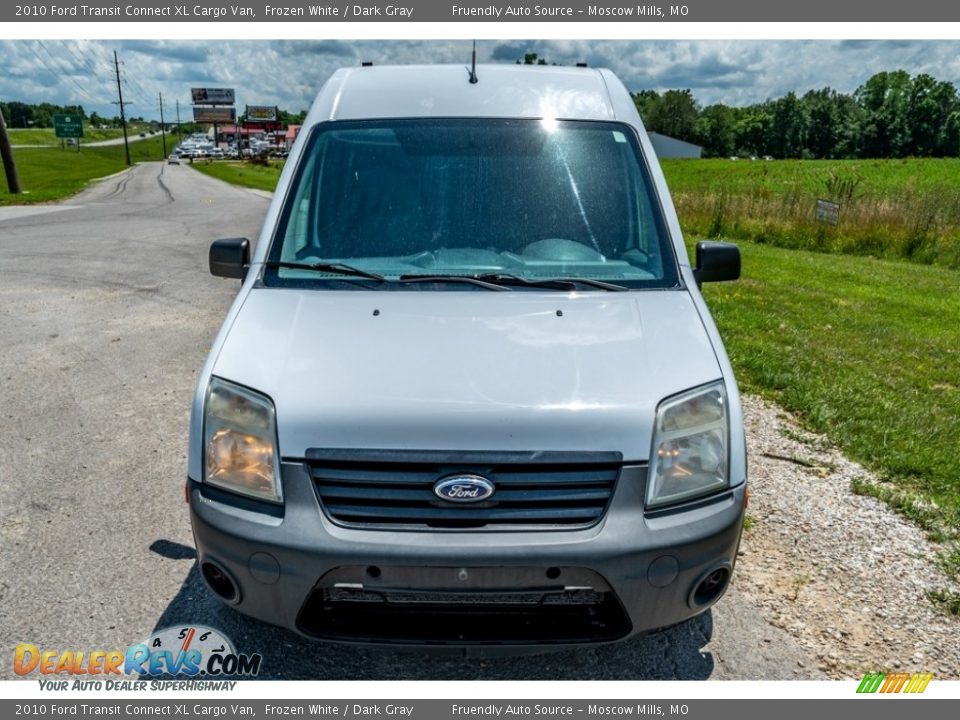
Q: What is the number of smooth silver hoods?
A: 1